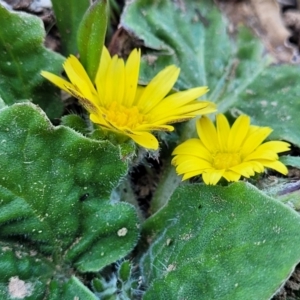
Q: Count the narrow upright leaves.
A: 2